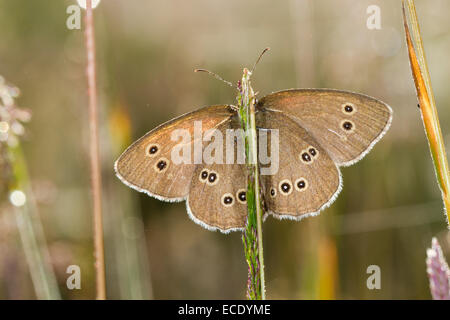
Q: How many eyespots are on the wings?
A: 13